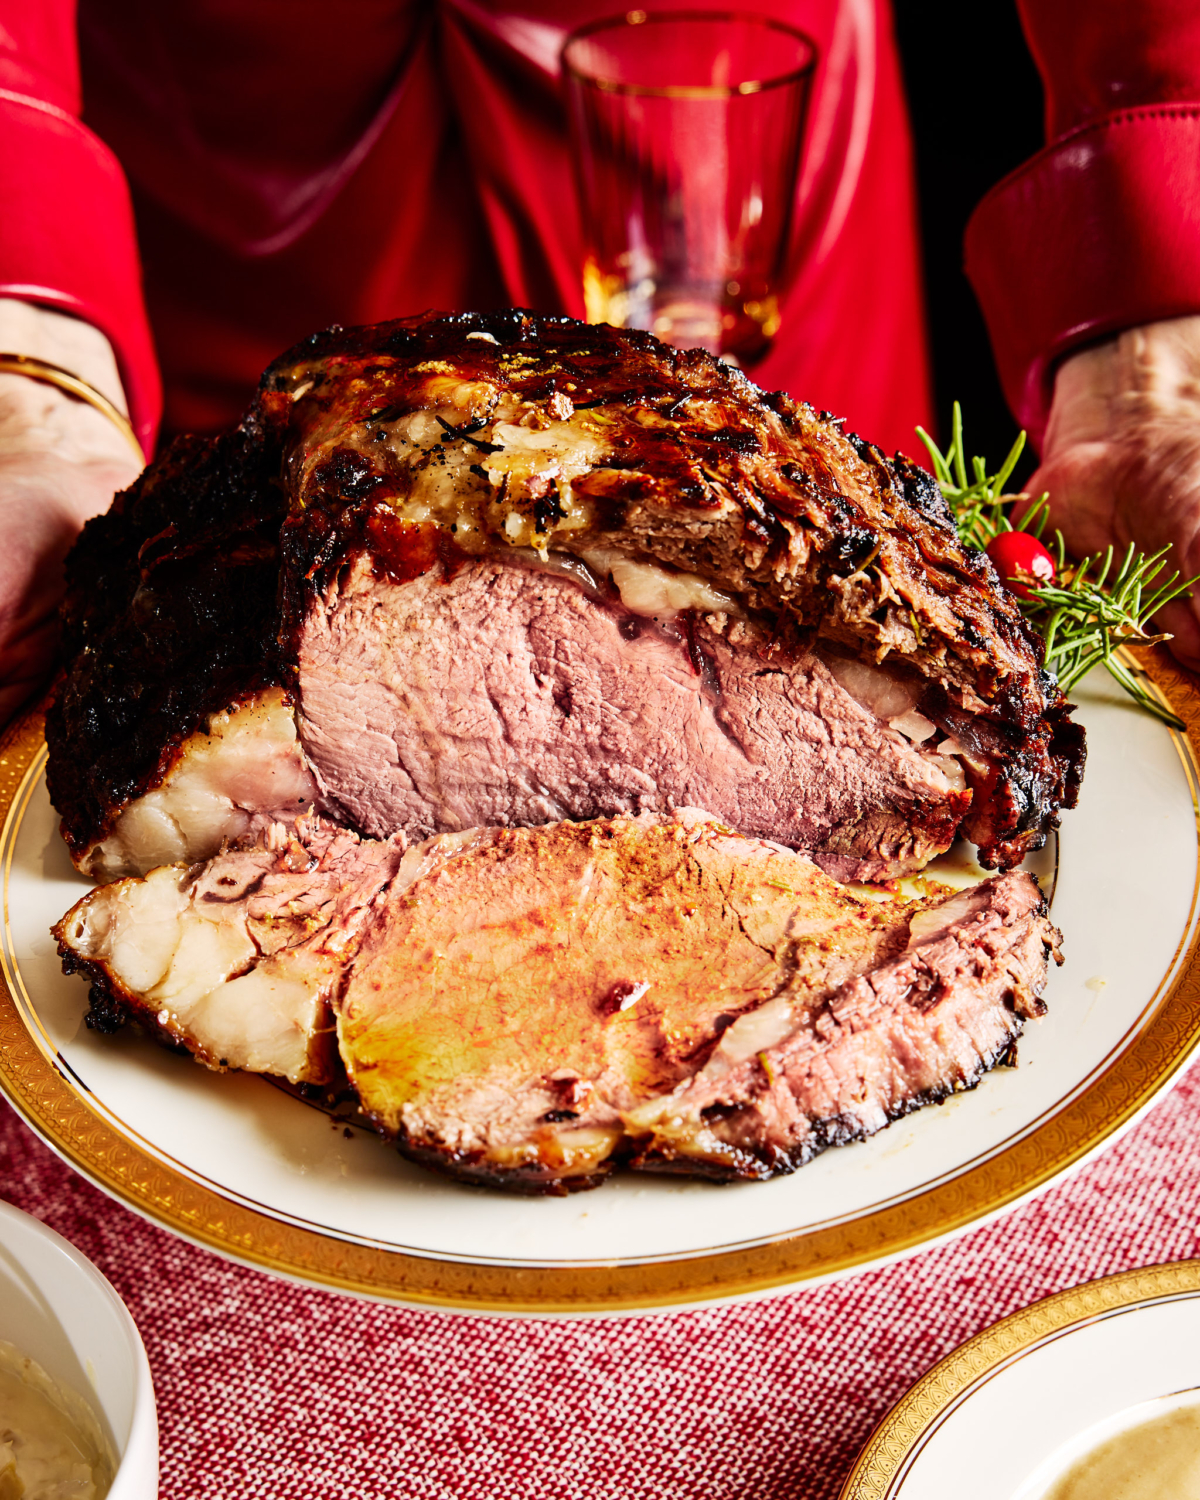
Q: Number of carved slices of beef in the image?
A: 1